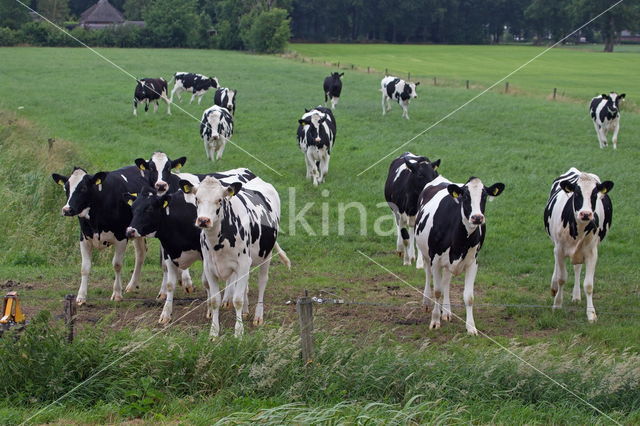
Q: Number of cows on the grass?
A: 15